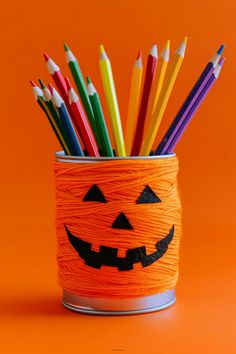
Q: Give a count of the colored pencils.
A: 14